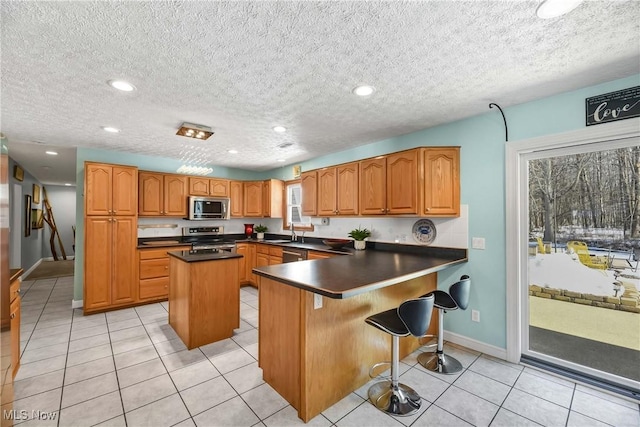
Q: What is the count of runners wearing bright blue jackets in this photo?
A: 0